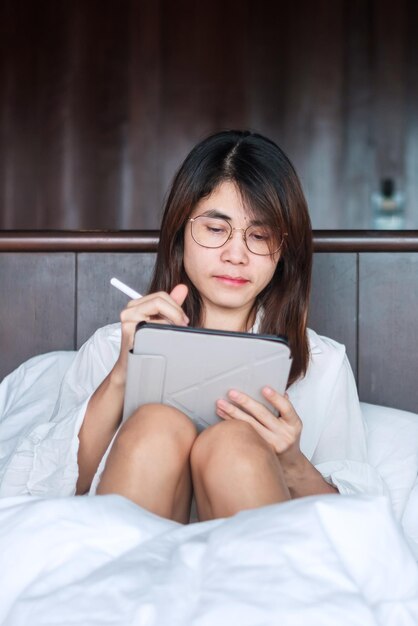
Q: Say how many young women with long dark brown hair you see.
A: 1